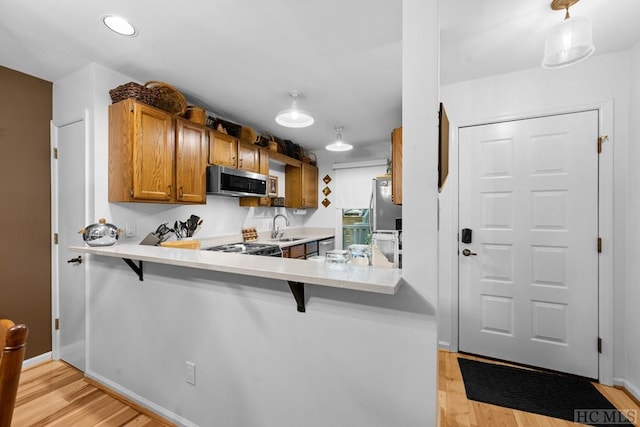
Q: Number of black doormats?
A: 1